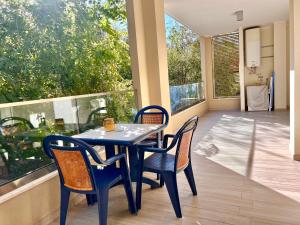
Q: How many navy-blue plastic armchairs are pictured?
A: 3